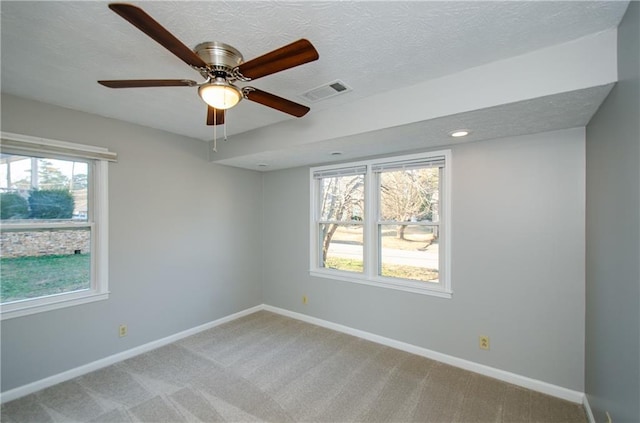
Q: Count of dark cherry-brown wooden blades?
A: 5